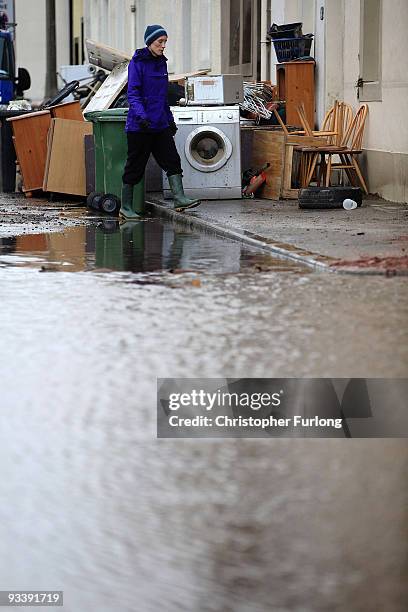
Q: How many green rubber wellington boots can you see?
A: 2